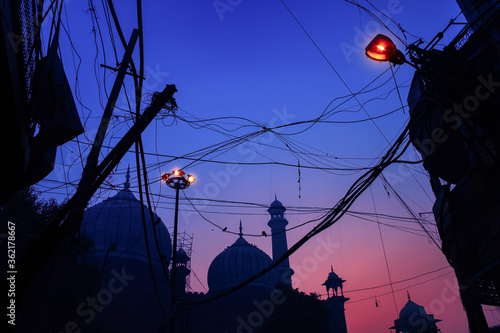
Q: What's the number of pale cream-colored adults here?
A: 0